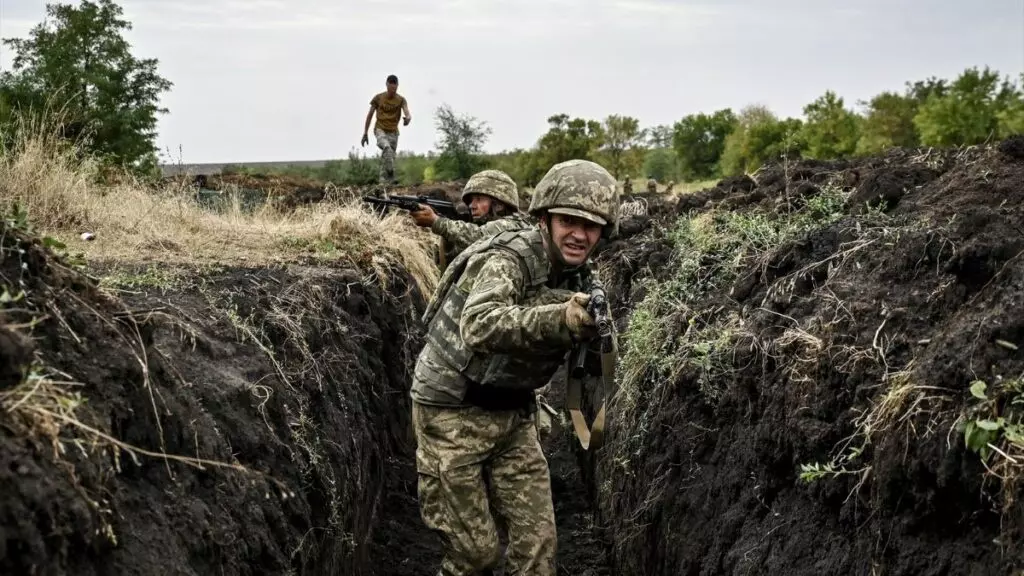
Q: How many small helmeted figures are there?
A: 3